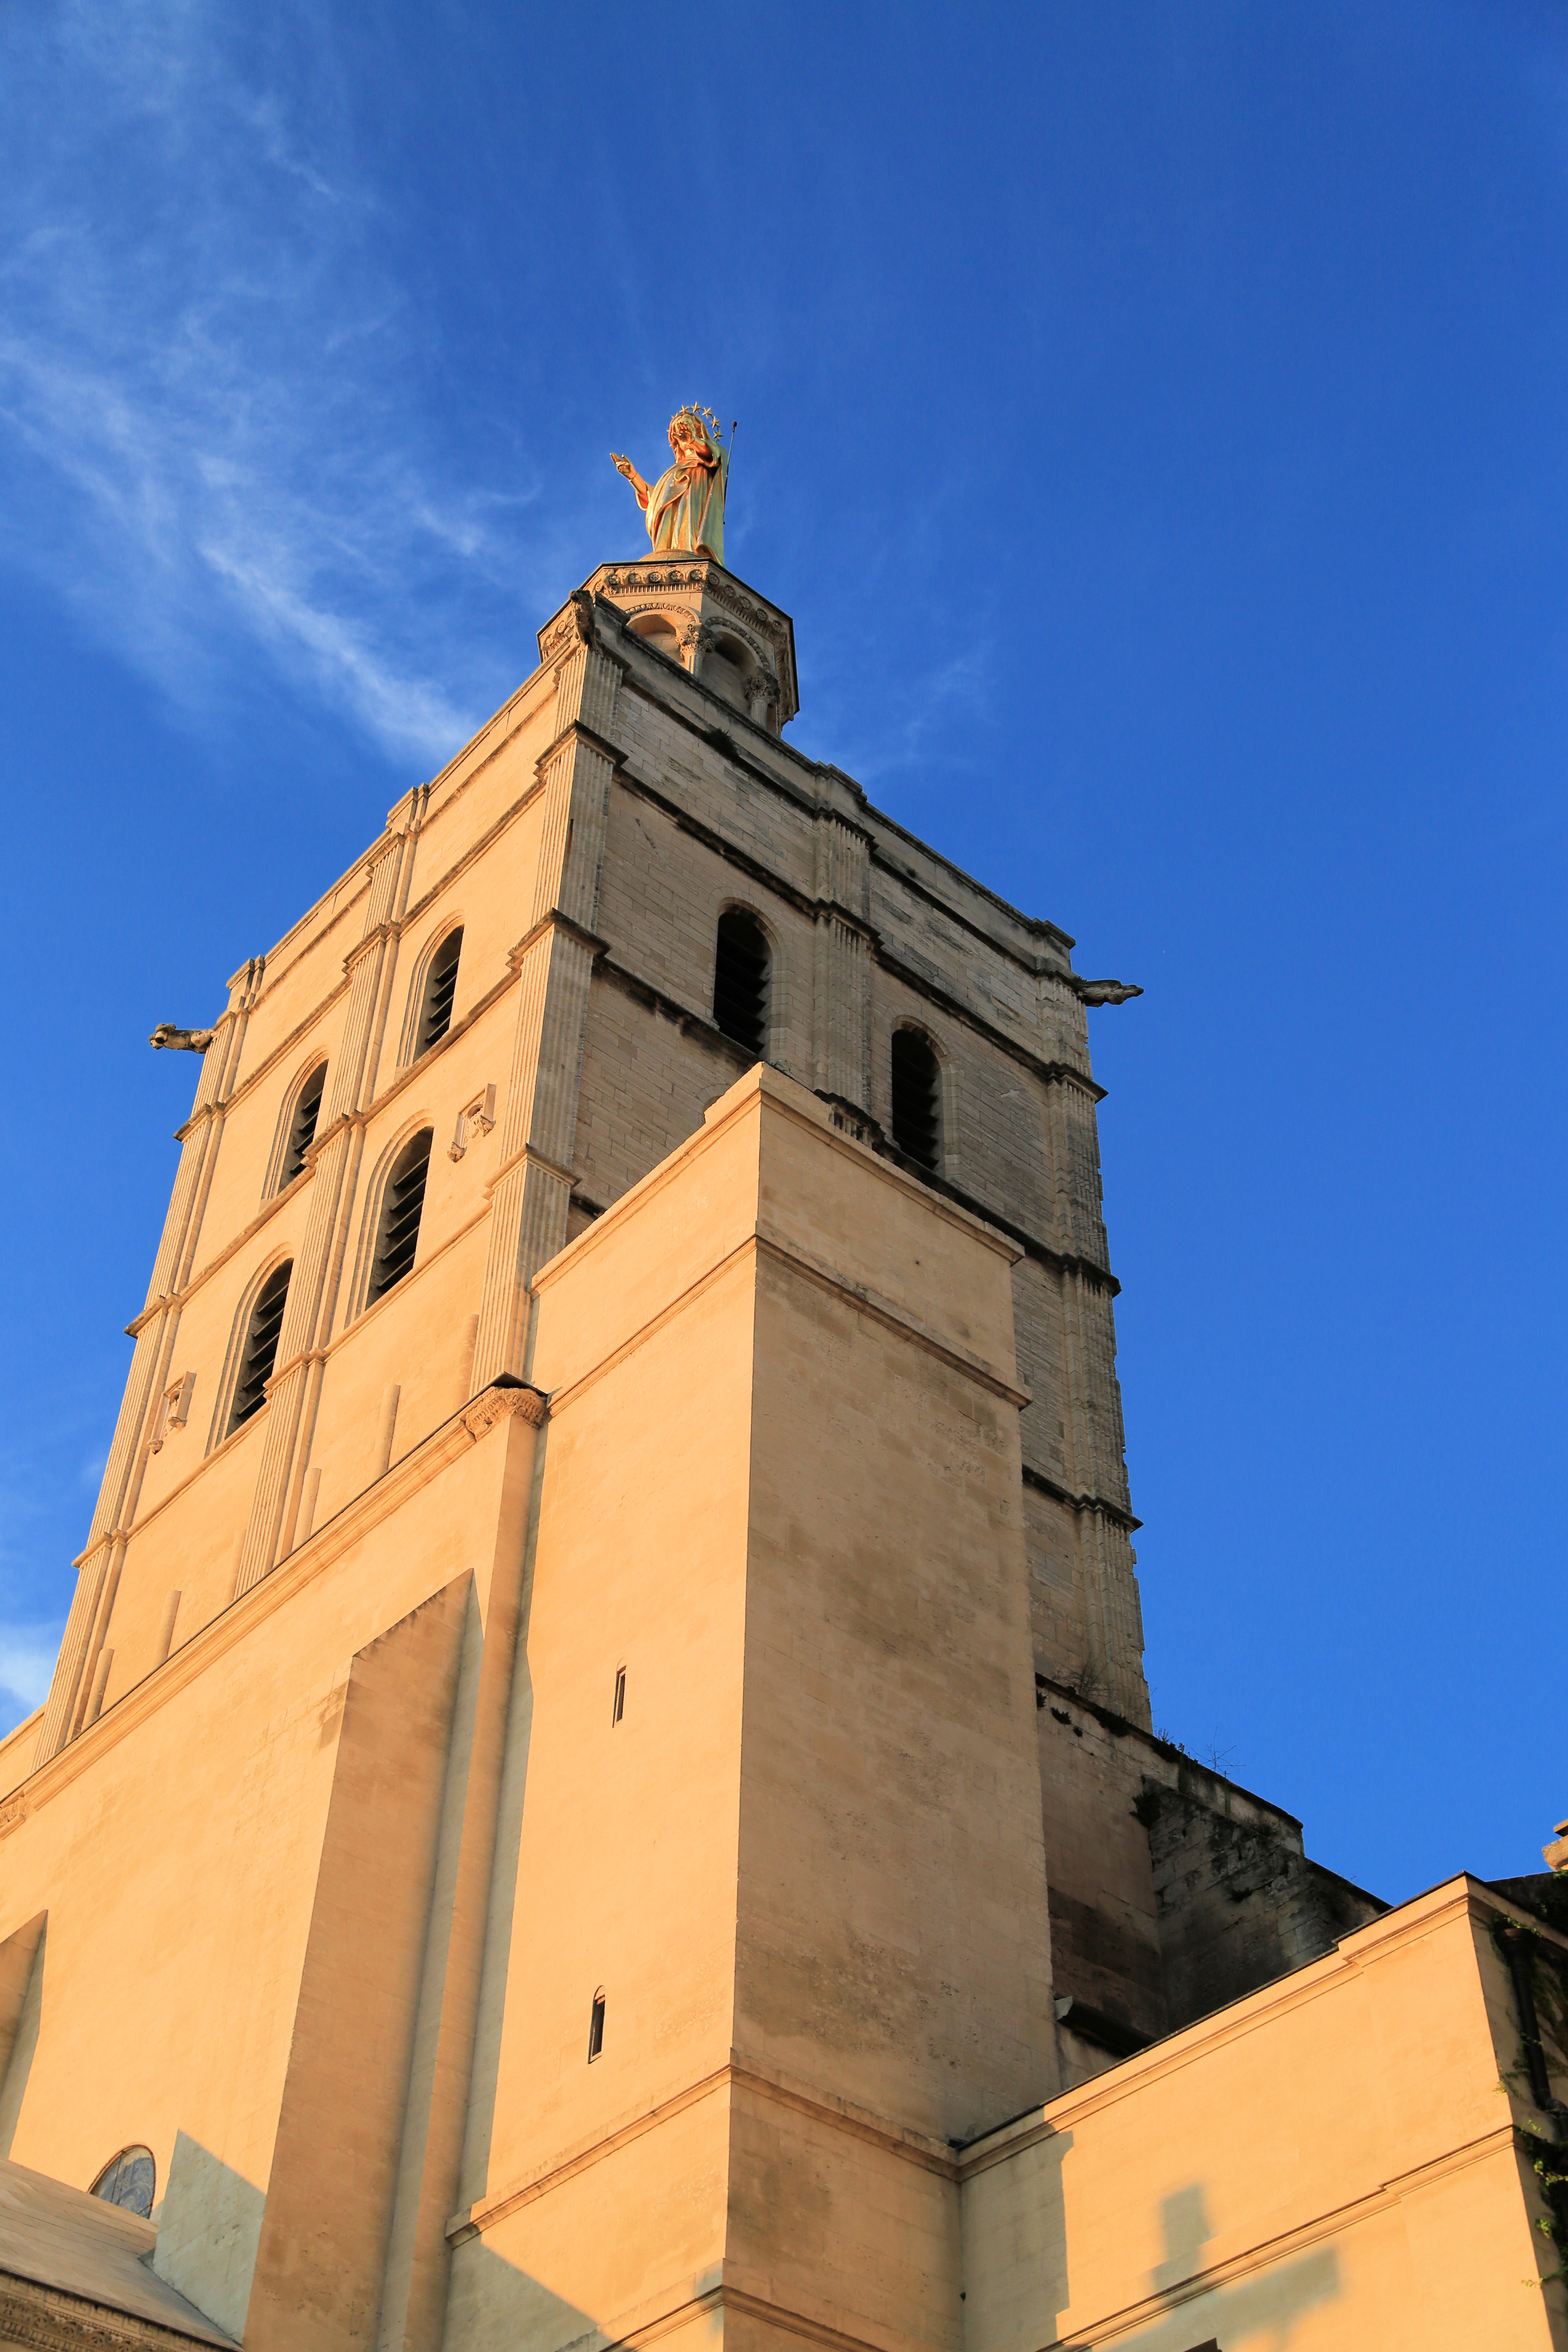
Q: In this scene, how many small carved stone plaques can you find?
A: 2